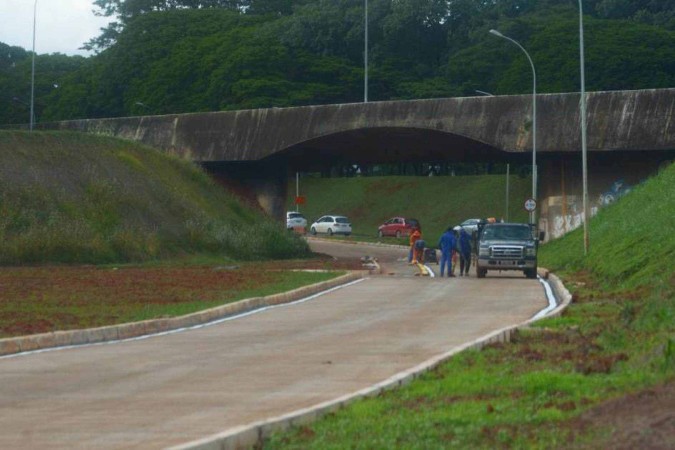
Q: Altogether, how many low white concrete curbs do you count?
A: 2